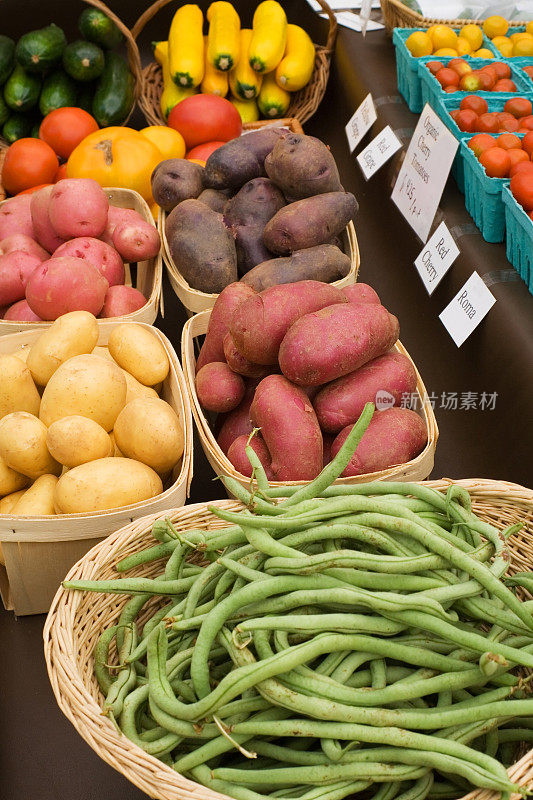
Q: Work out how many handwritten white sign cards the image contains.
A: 5